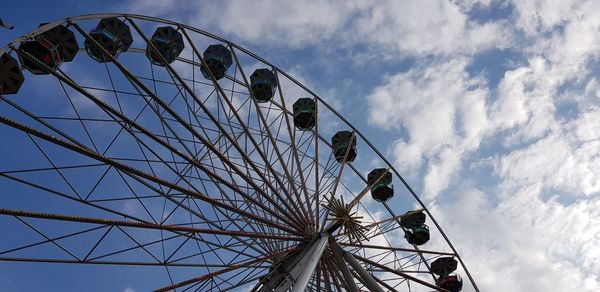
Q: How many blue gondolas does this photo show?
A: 4